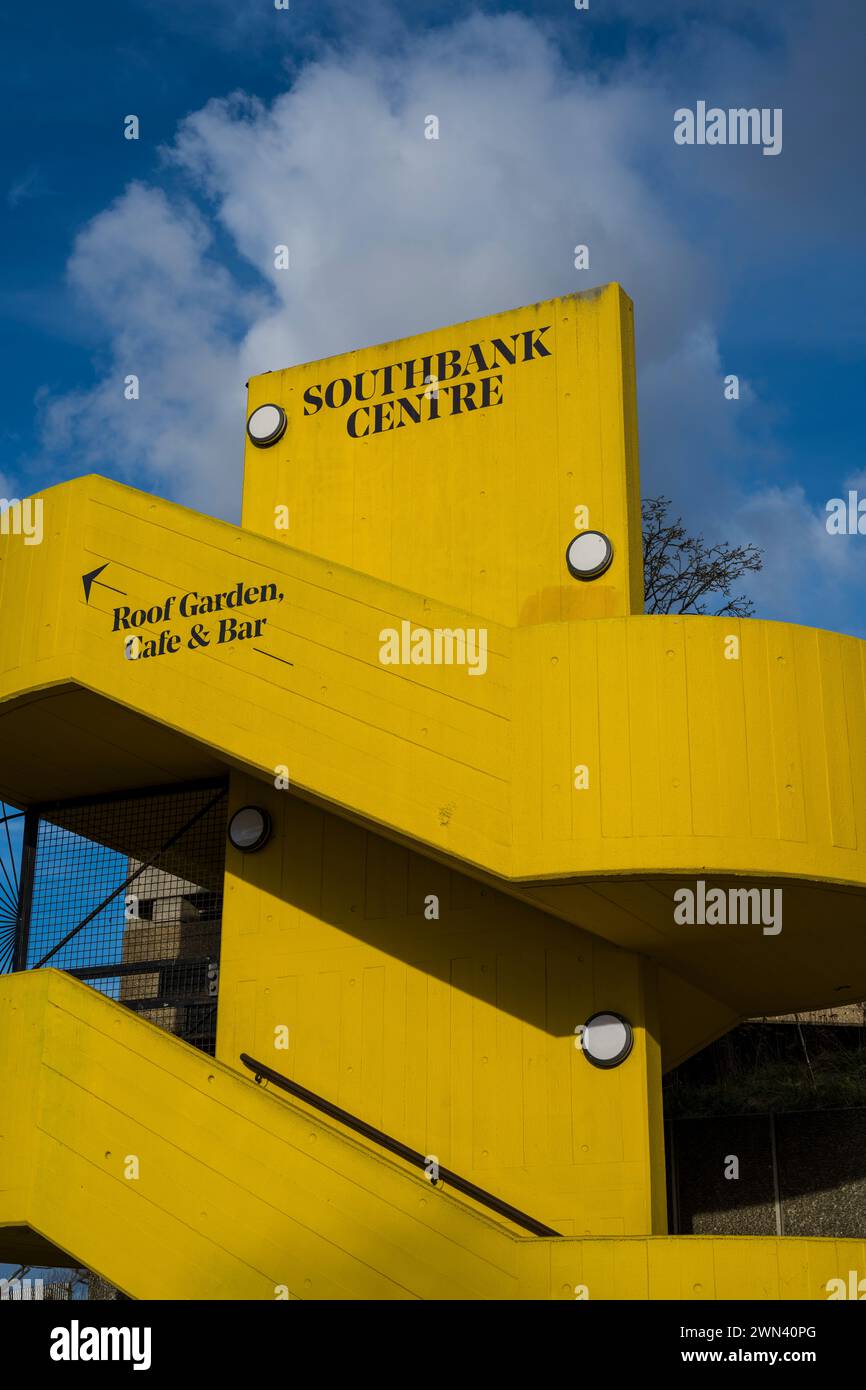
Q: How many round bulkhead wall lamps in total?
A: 4